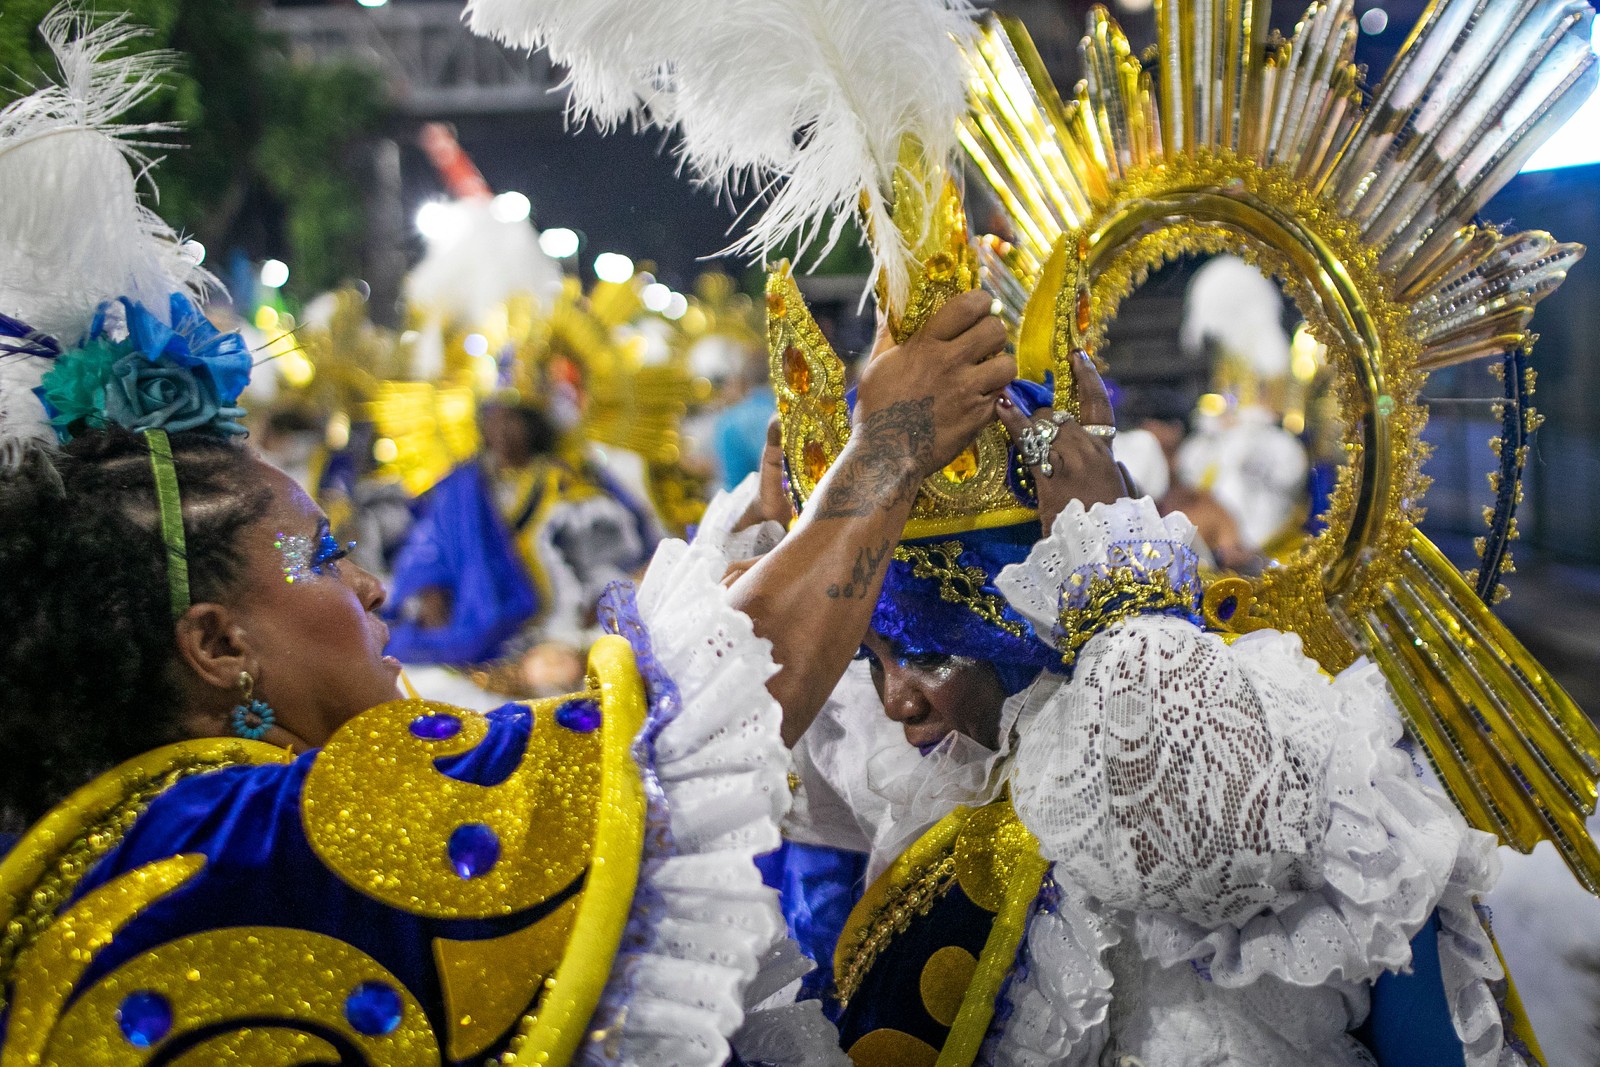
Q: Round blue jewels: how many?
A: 5